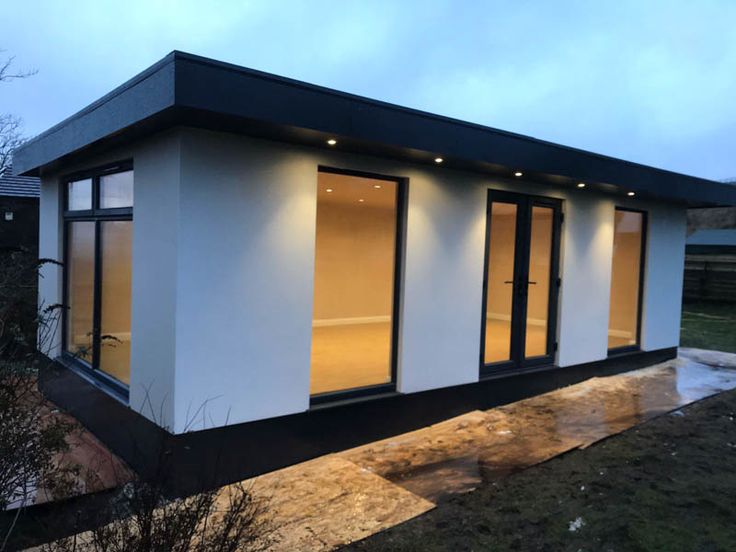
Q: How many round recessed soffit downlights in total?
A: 5